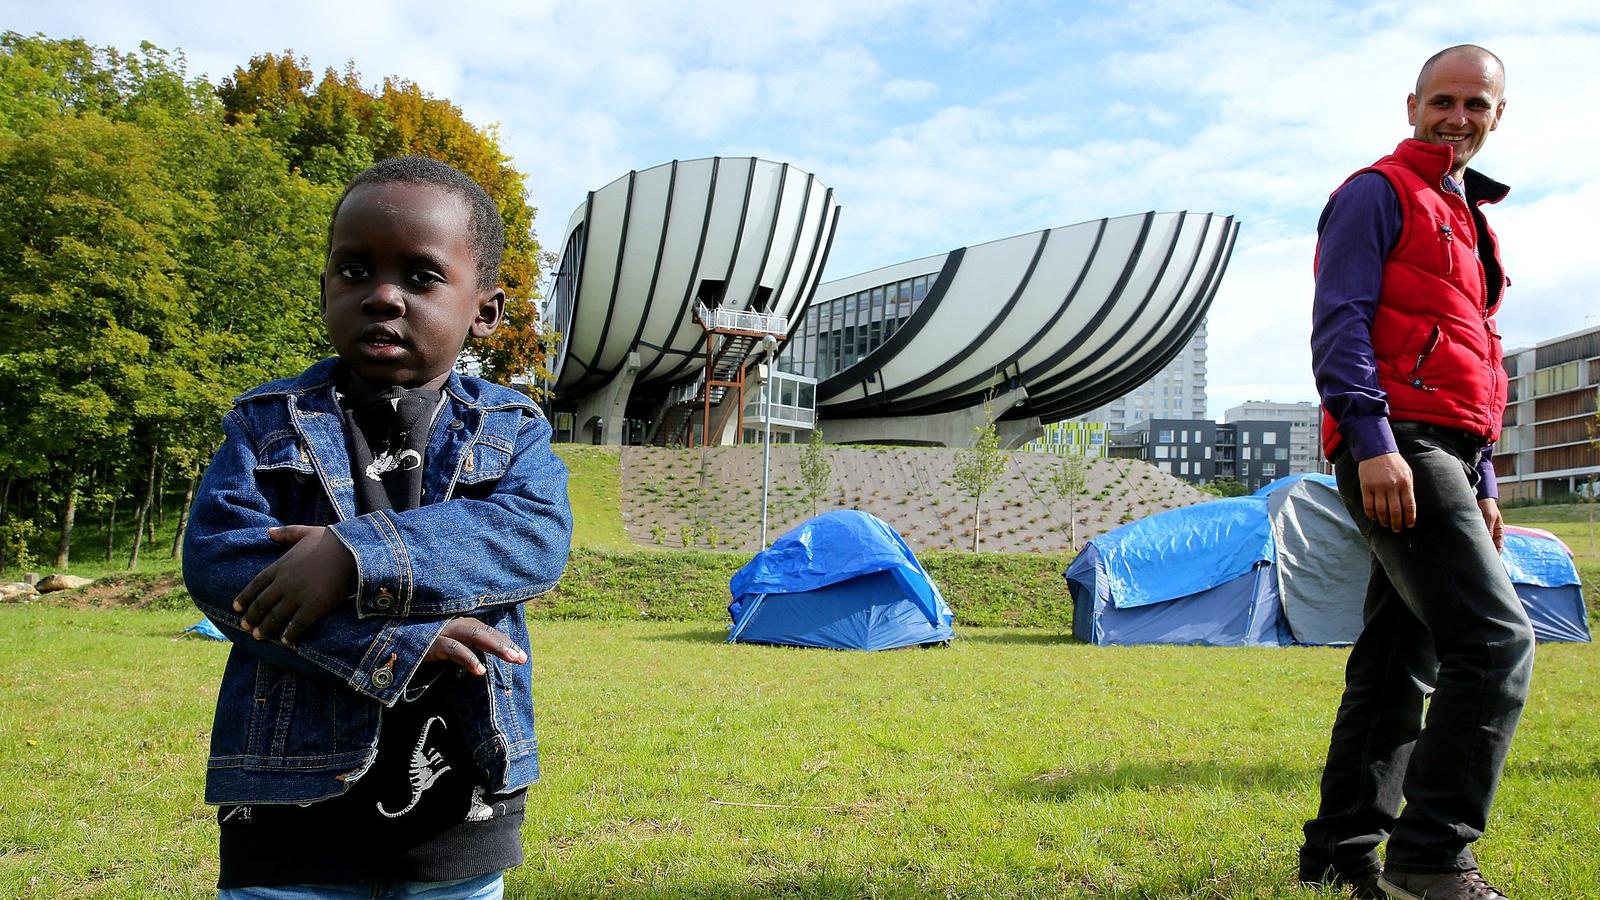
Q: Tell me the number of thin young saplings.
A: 3